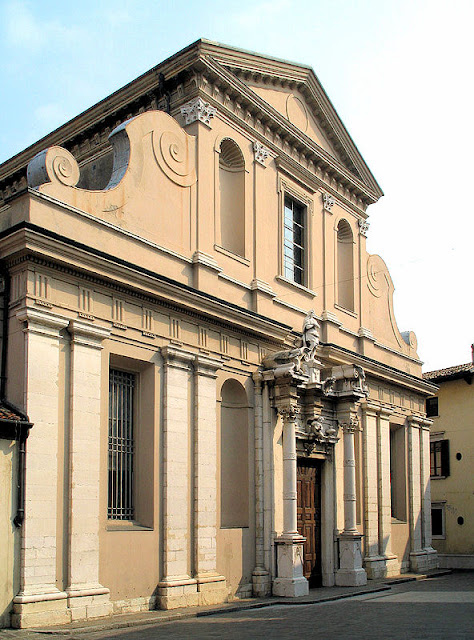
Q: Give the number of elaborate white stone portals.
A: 1